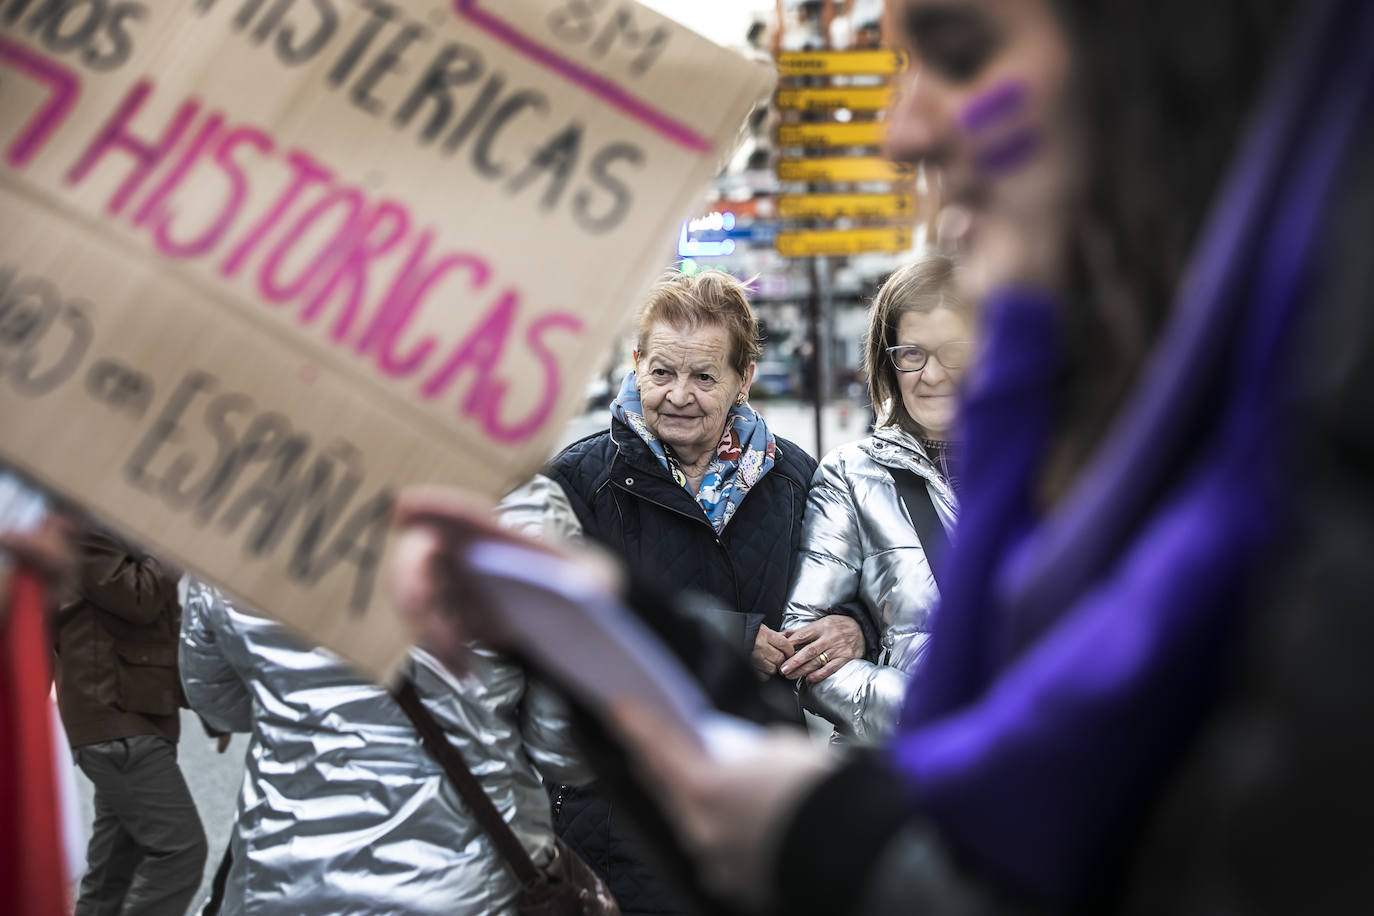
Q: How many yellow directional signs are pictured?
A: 6